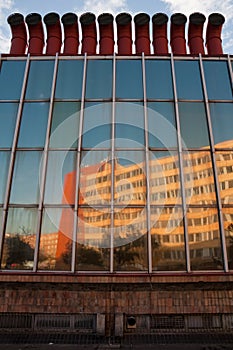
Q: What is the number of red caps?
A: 12